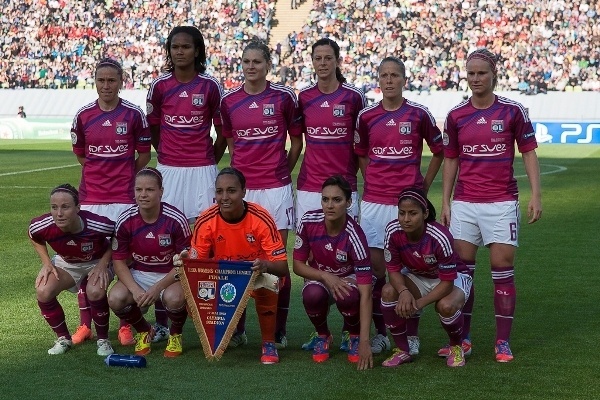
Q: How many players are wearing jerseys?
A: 11